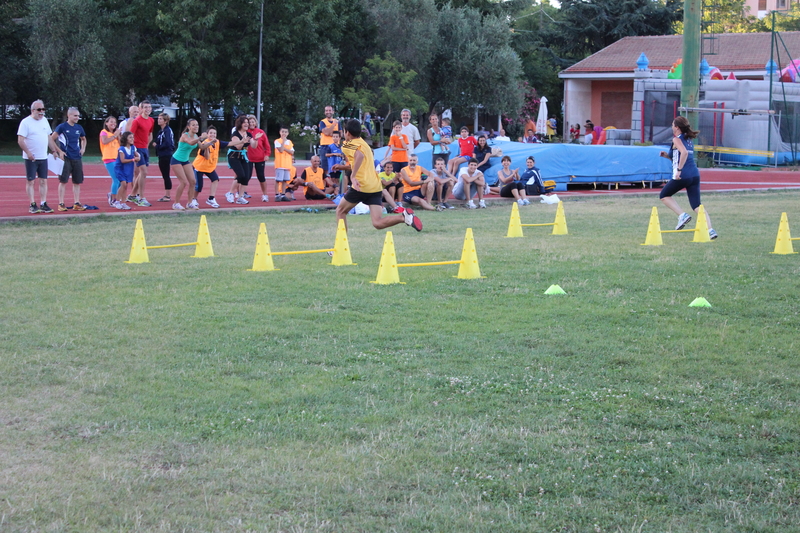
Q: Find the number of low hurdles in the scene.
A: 6